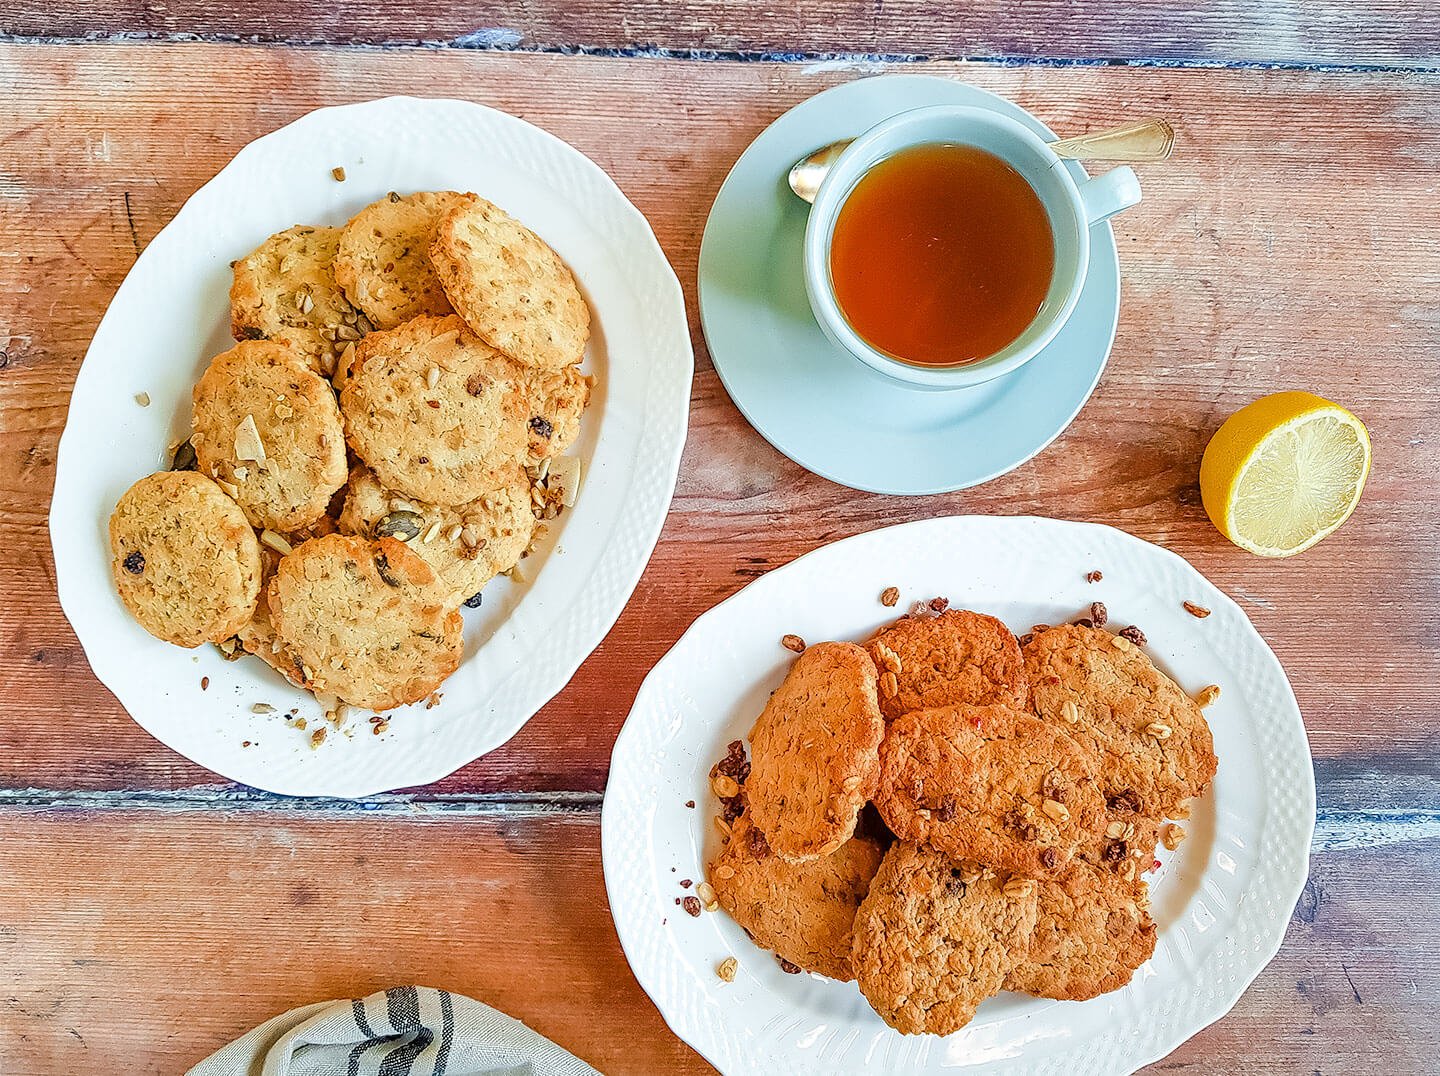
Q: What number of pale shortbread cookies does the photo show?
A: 10